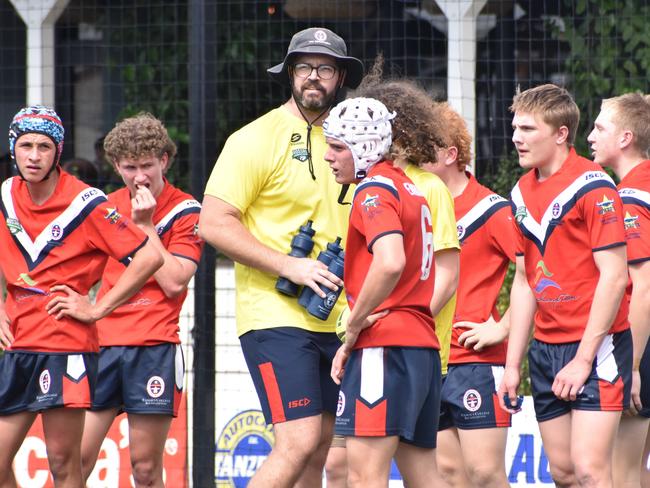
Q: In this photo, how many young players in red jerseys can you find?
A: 6